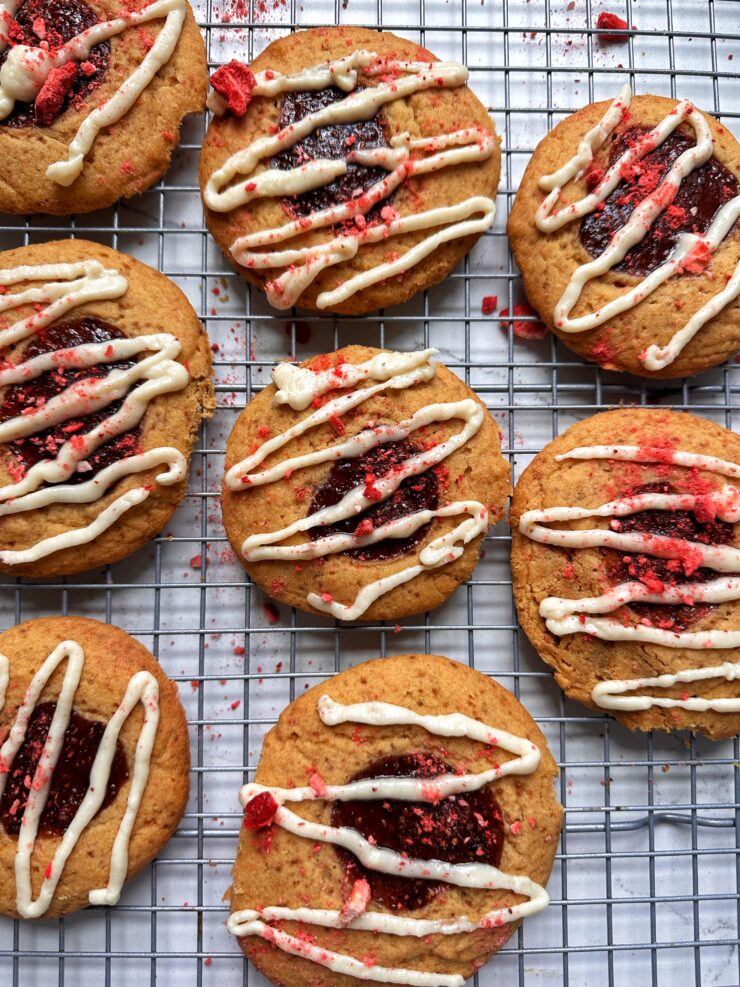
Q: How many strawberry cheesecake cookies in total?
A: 8